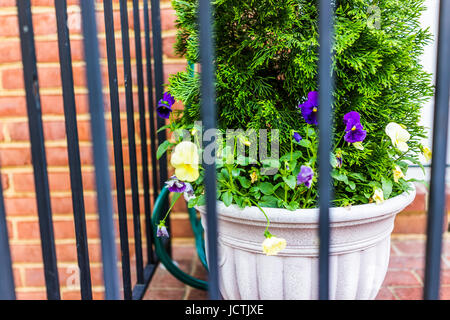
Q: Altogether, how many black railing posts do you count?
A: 12